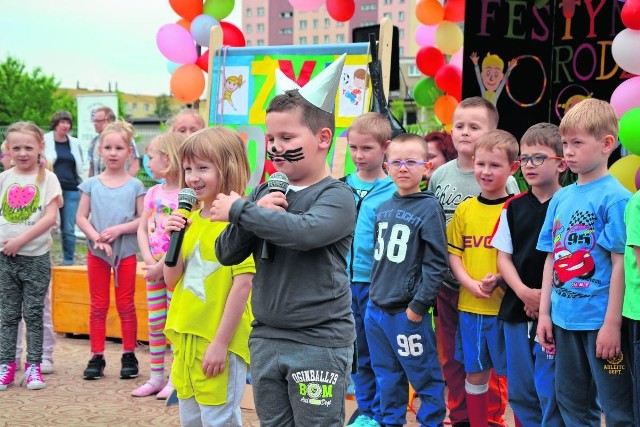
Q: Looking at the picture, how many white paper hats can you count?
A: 2